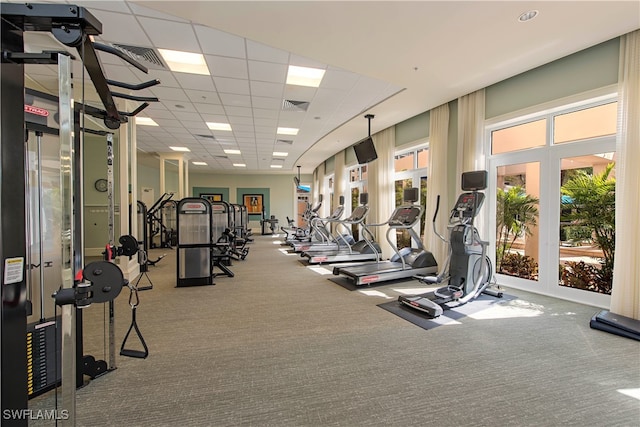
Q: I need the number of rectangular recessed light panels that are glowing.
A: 11